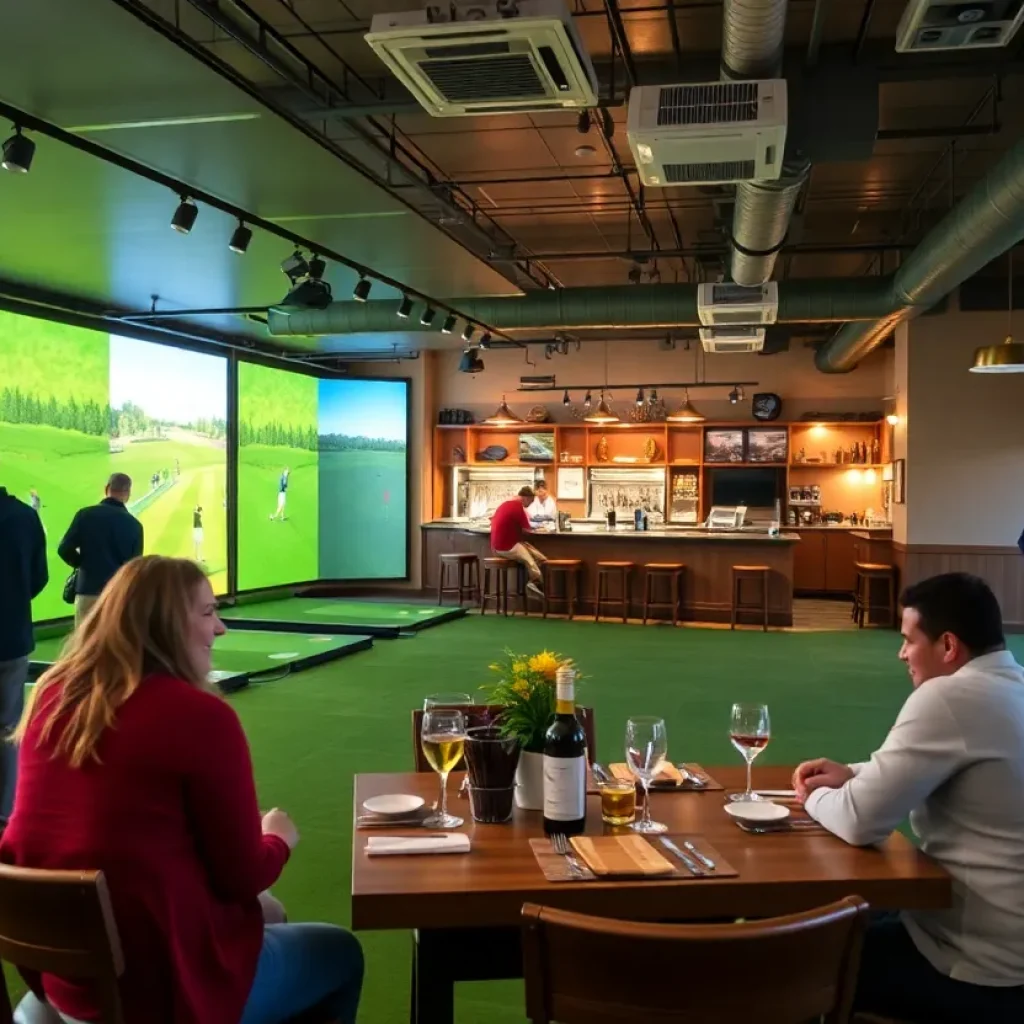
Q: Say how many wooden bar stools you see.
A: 7